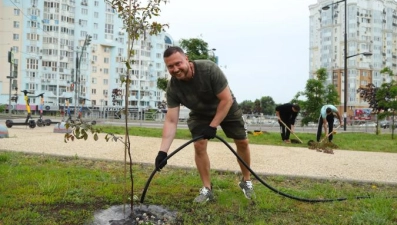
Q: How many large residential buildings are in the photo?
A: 2